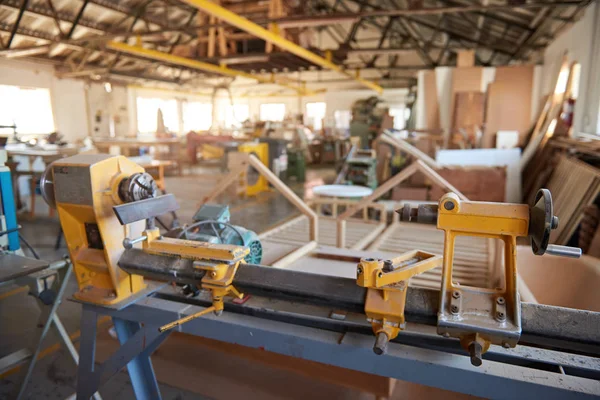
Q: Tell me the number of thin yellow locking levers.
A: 1